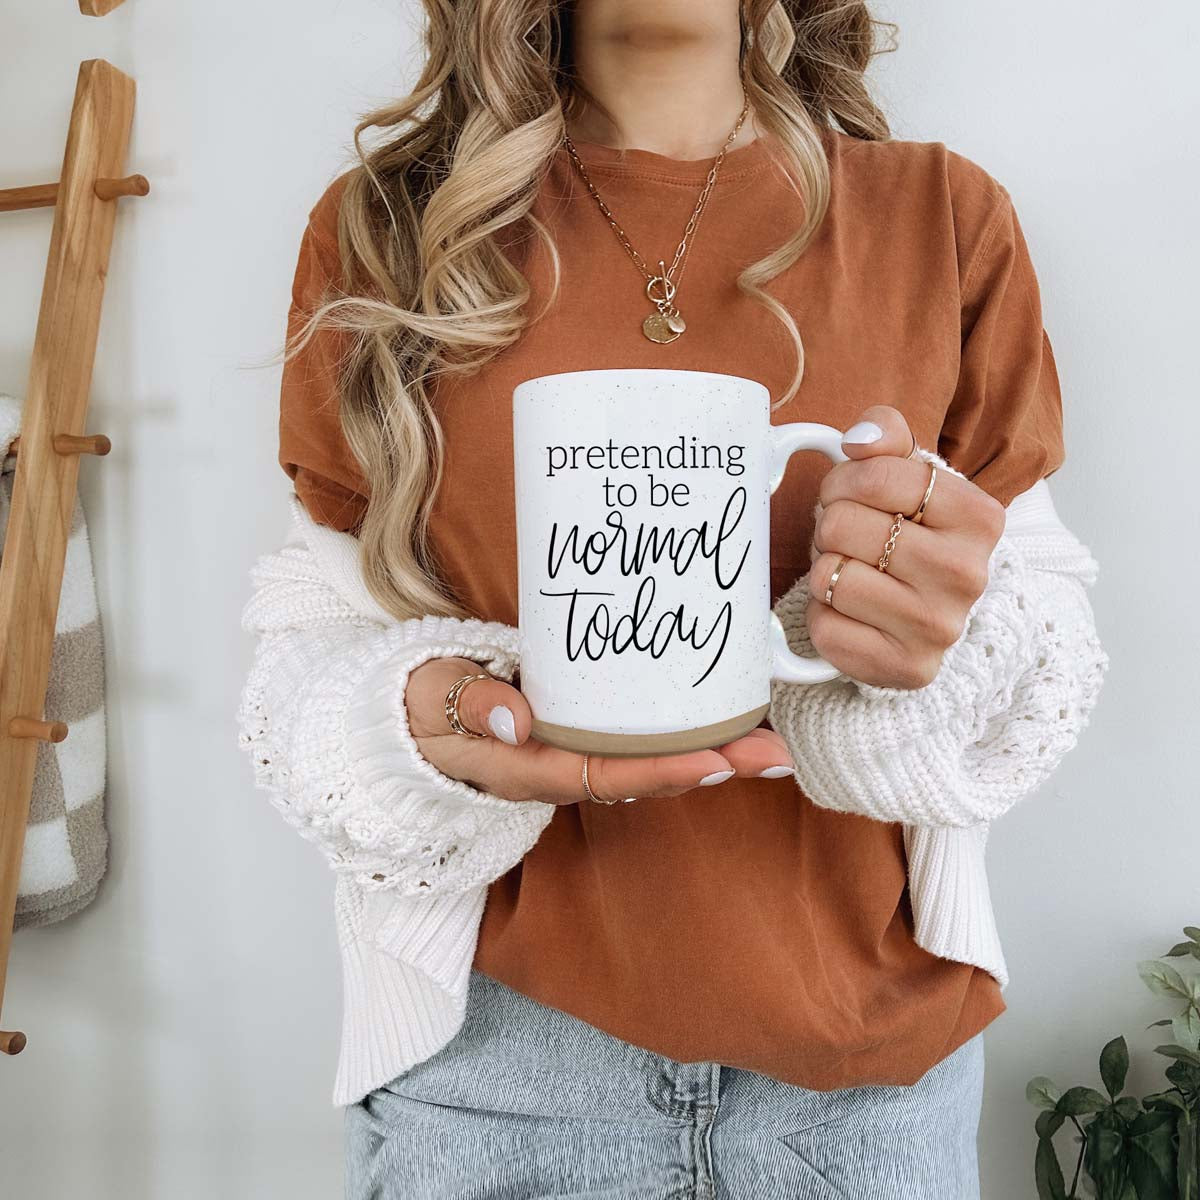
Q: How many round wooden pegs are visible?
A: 4